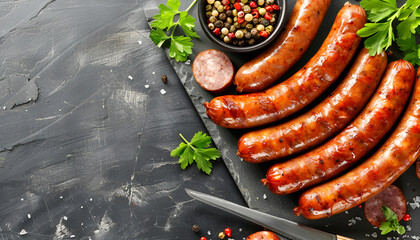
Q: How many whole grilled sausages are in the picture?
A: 5